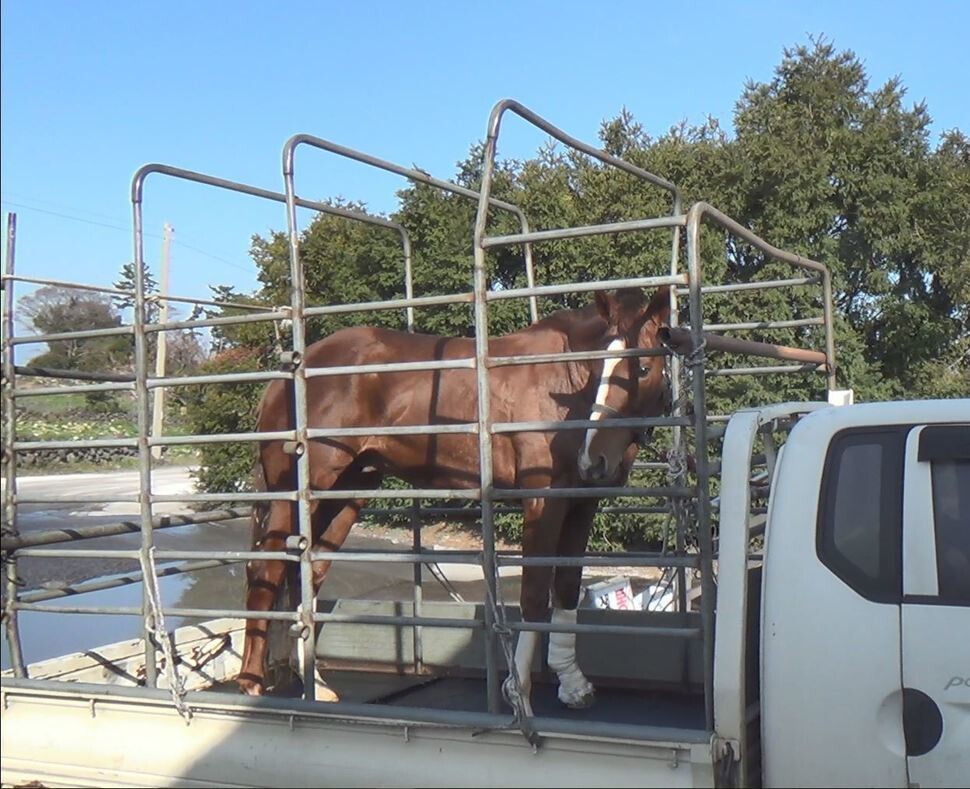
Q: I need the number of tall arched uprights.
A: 4